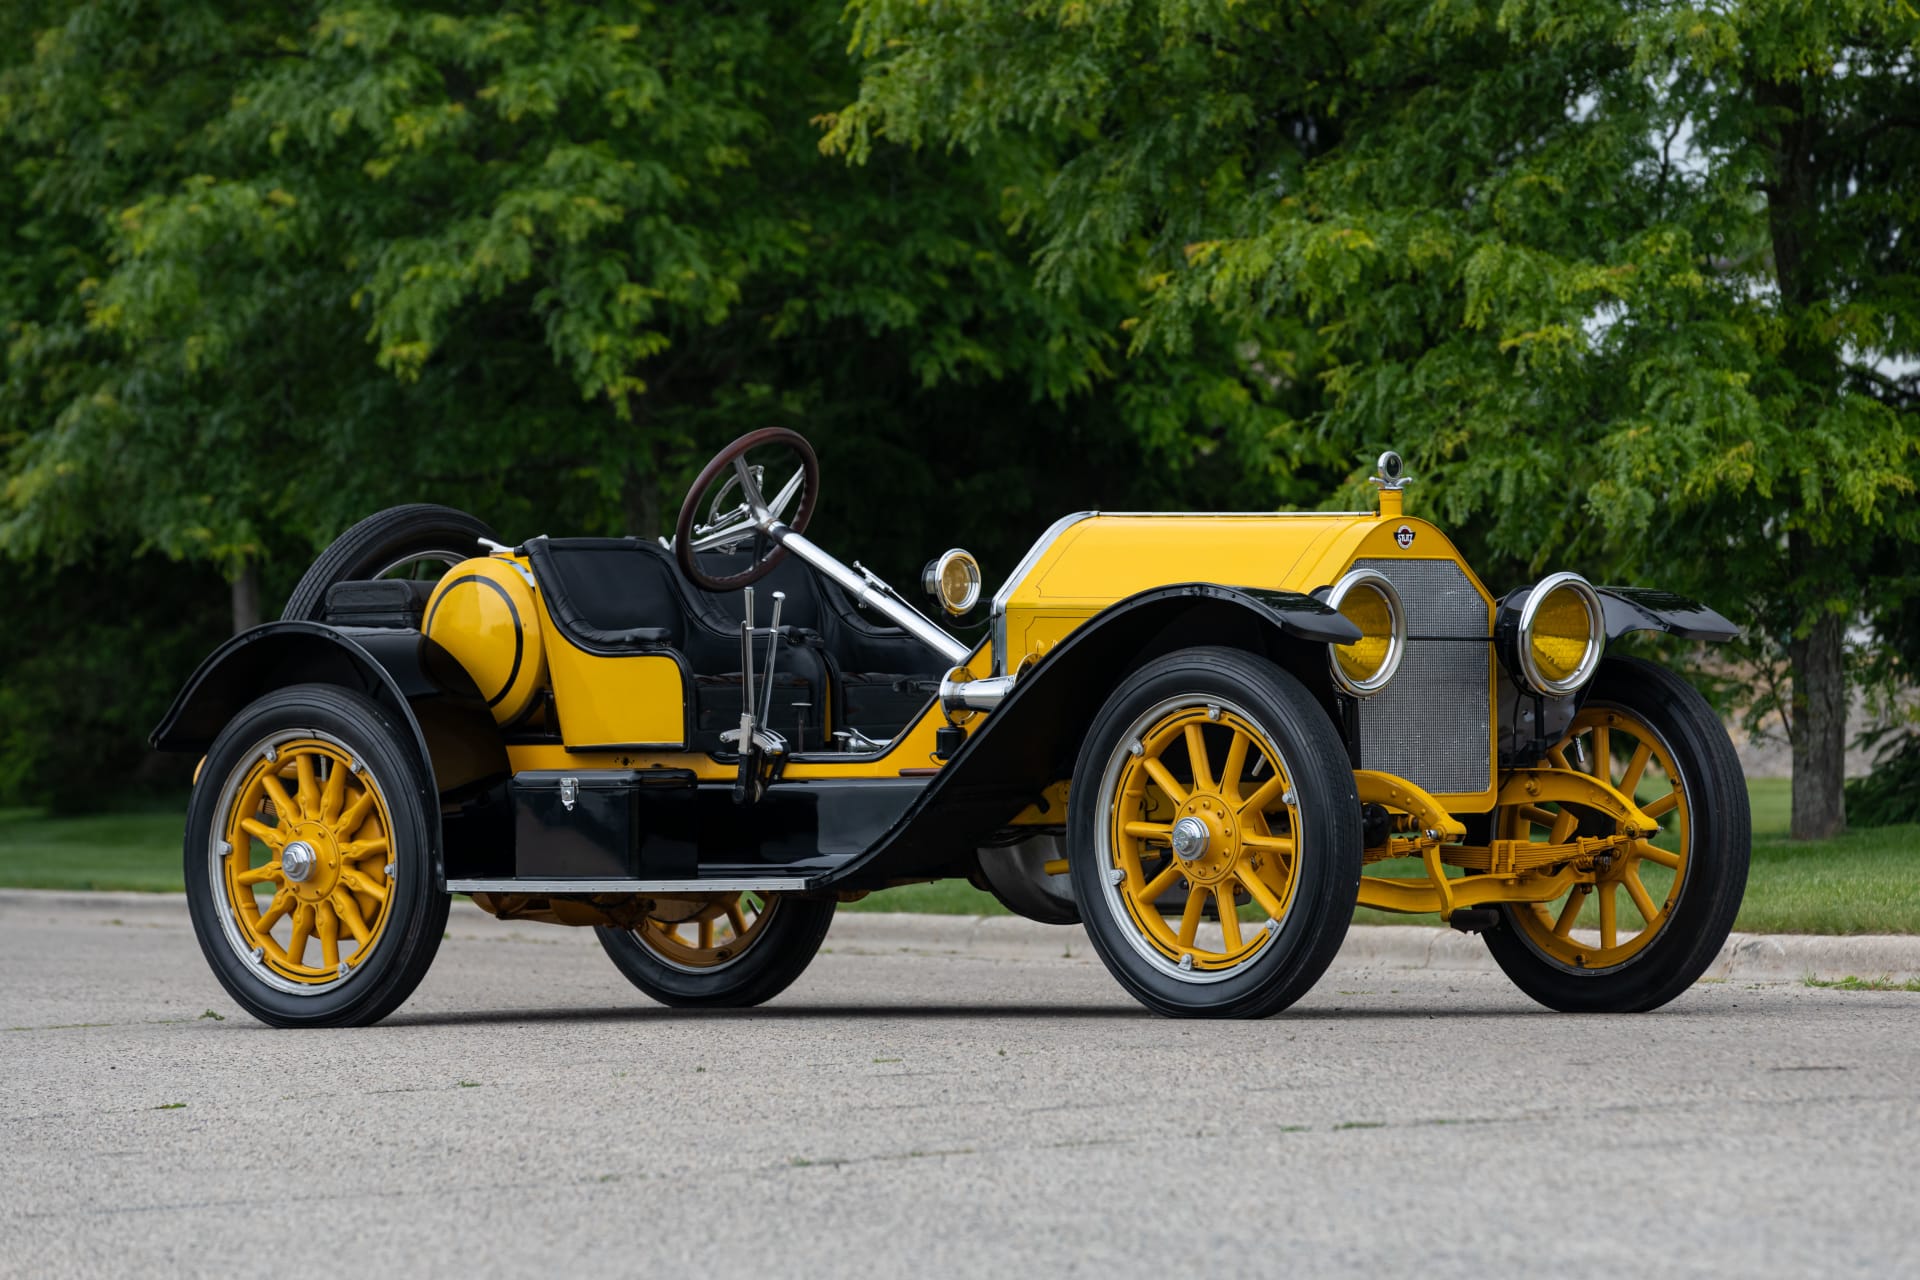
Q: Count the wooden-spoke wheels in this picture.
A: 4